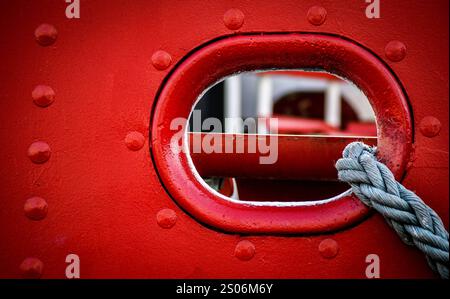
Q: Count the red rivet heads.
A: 14